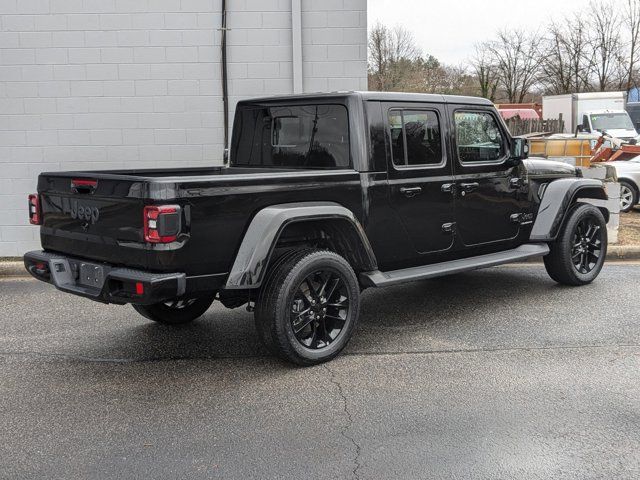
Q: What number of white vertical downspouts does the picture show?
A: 1